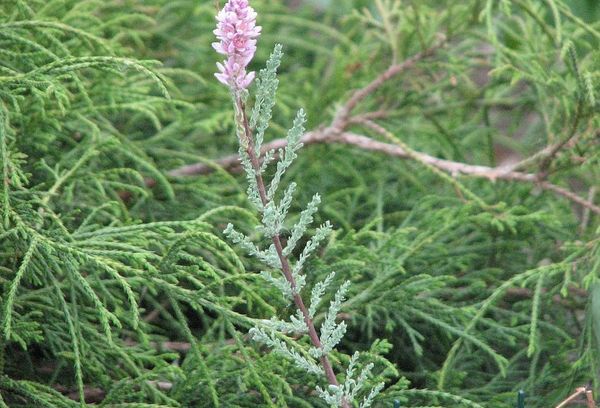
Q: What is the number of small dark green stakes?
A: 2